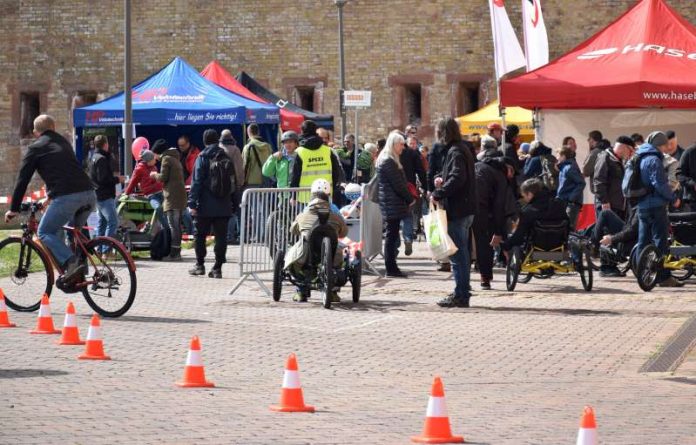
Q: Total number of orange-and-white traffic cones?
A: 8